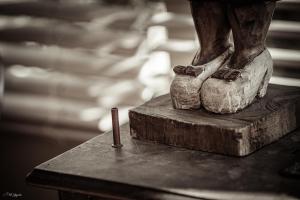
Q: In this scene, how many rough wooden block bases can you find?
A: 1